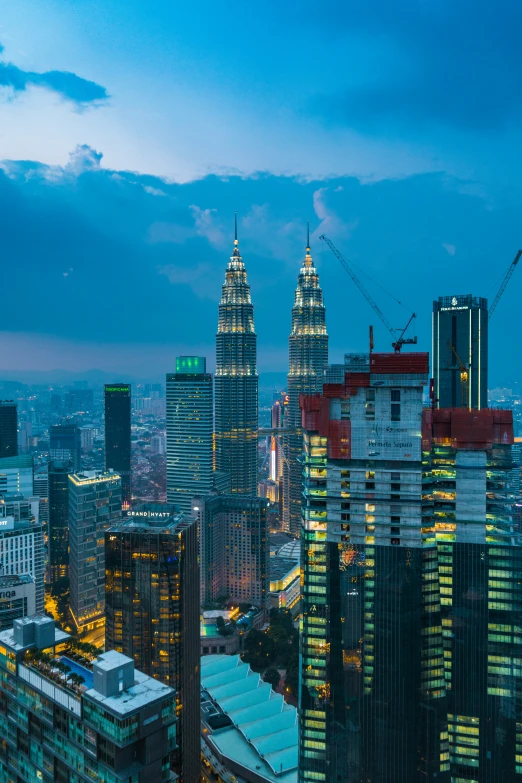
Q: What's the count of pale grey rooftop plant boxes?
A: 2